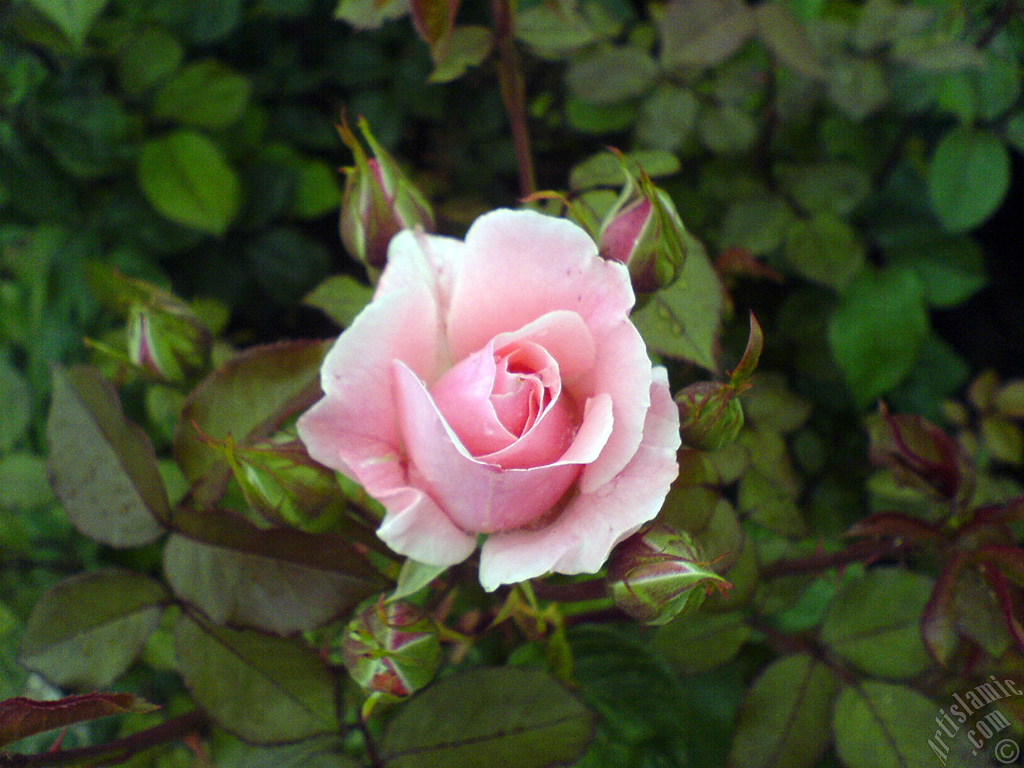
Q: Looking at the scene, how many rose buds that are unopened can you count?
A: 7